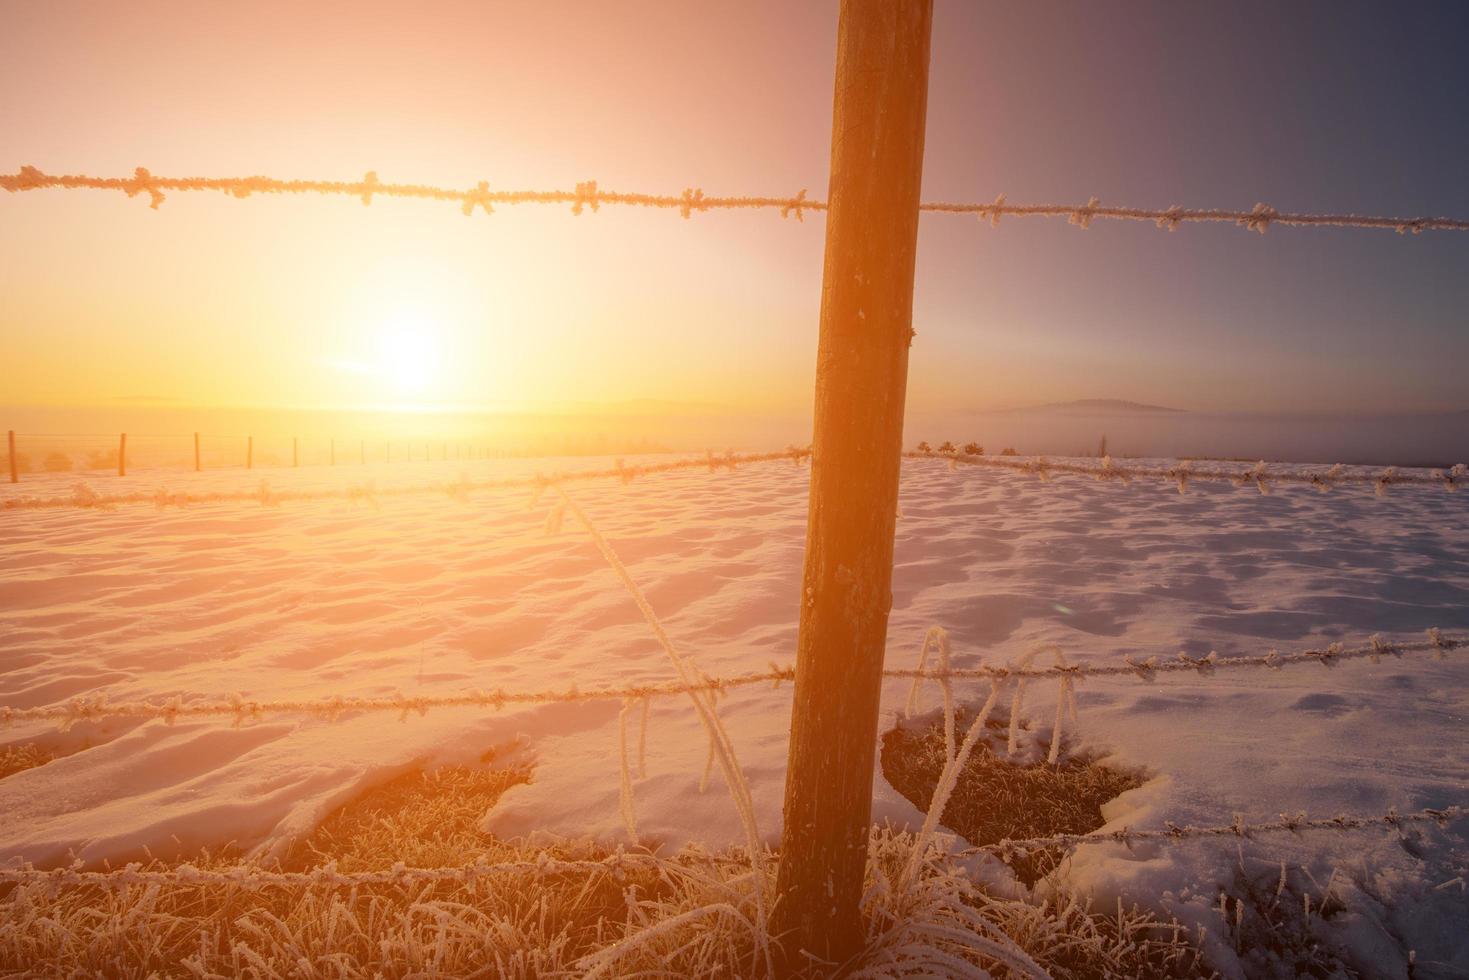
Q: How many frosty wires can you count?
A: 4